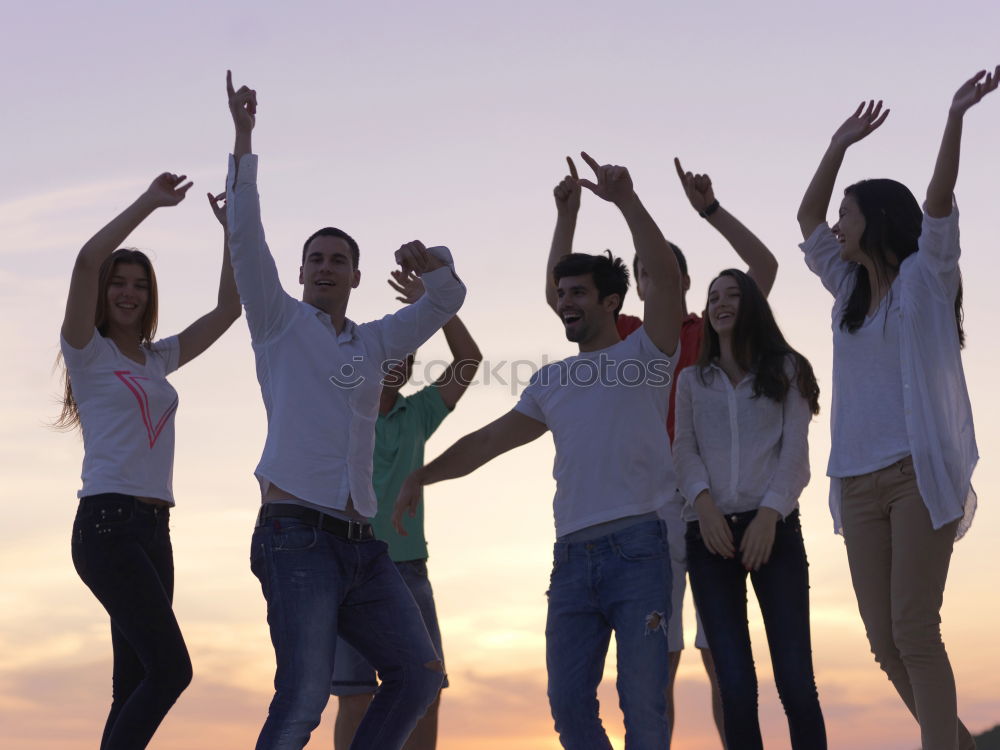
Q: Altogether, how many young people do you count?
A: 7